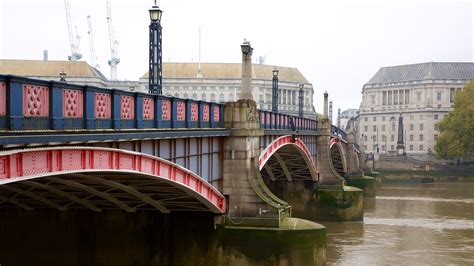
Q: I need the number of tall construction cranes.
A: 3